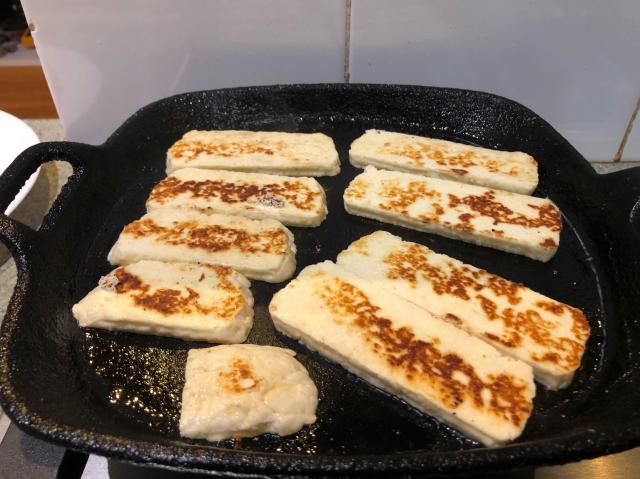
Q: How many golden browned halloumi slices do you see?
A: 9